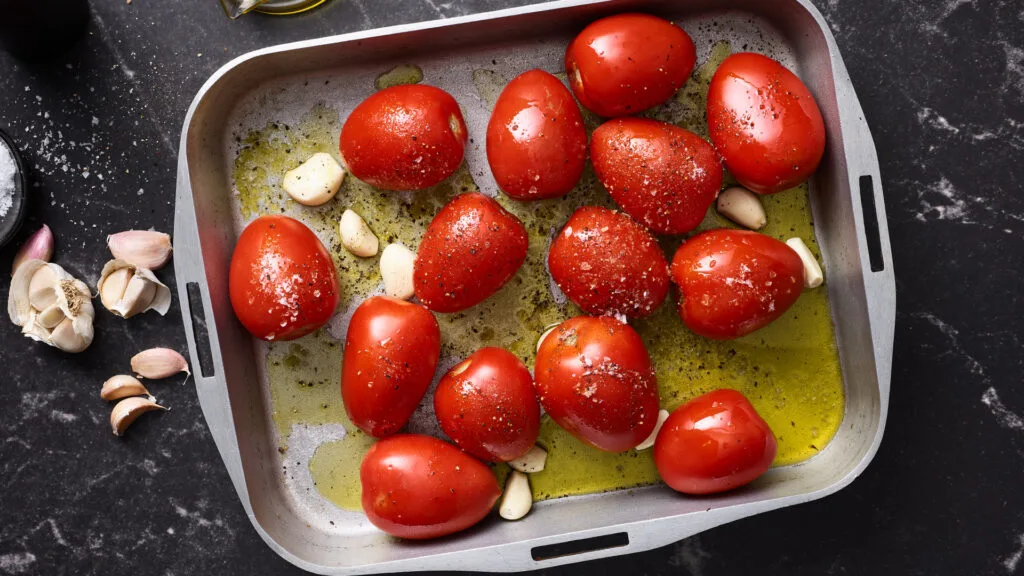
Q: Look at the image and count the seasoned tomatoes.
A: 14